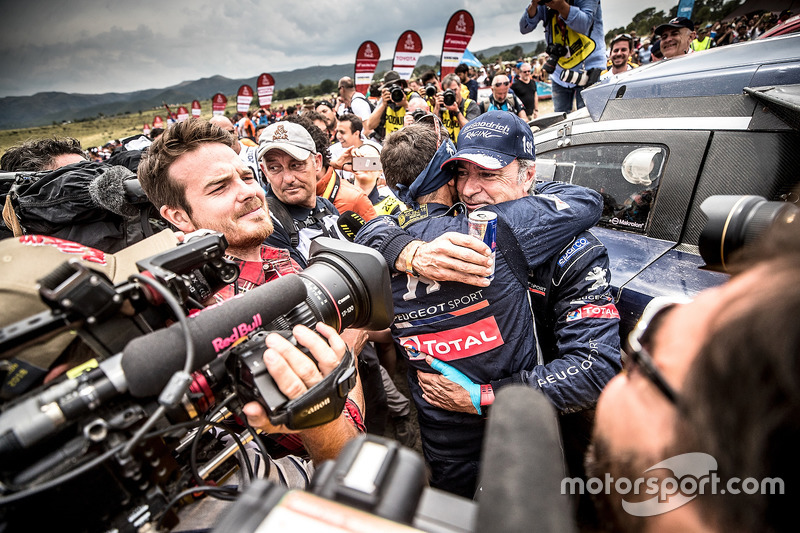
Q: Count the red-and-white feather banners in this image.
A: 11